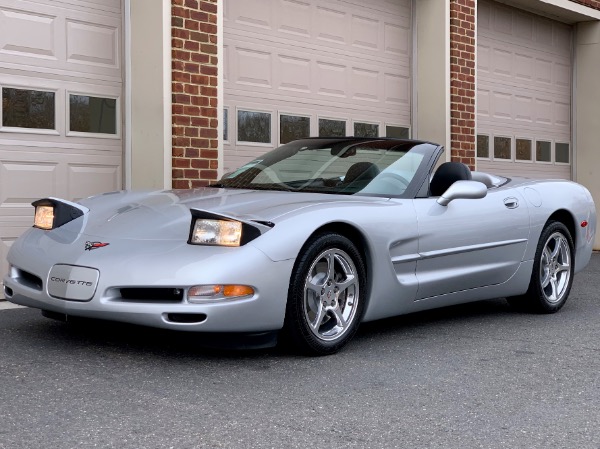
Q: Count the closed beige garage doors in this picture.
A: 3